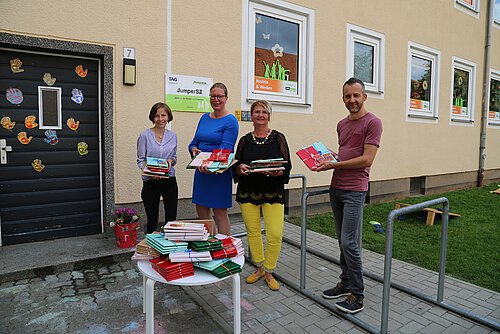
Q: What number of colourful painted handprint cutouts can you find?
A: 12